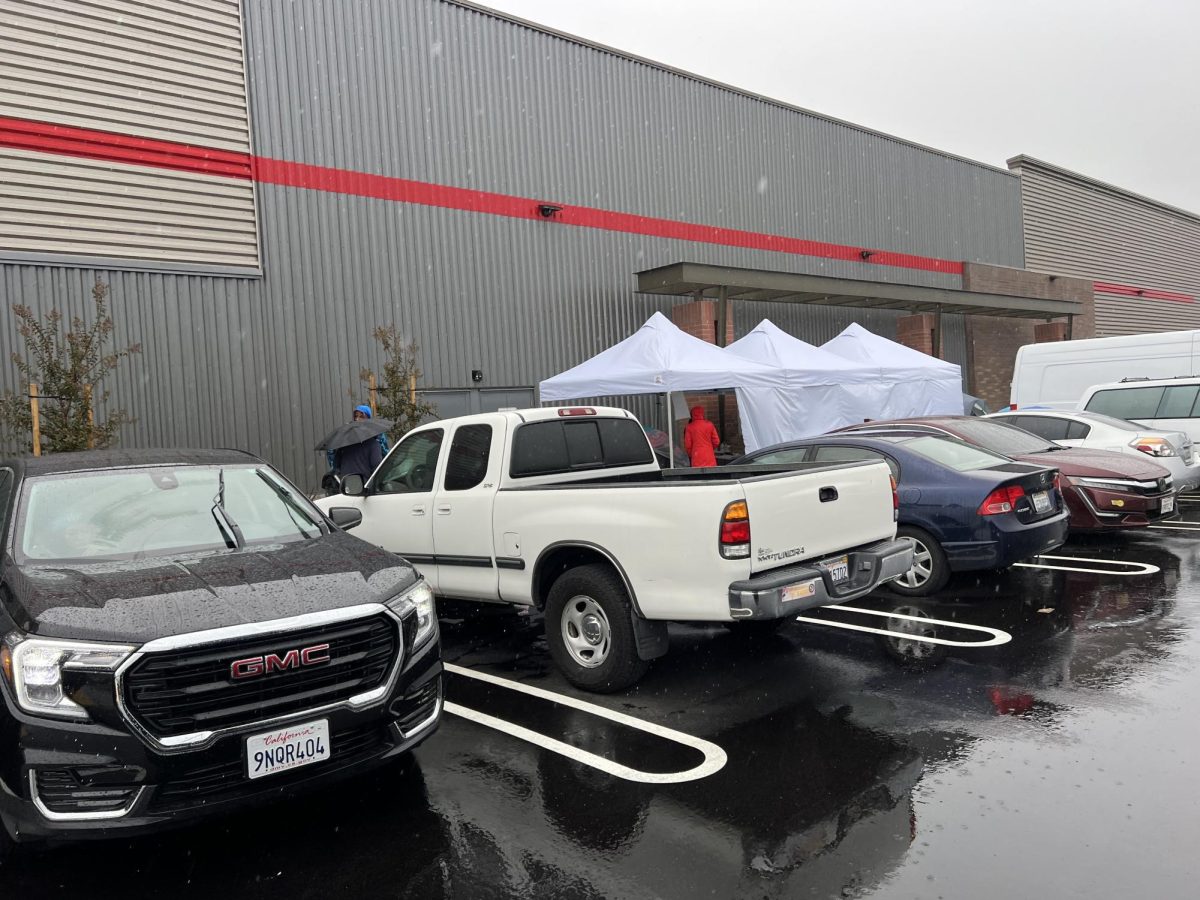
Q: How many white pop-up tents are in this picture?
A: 3